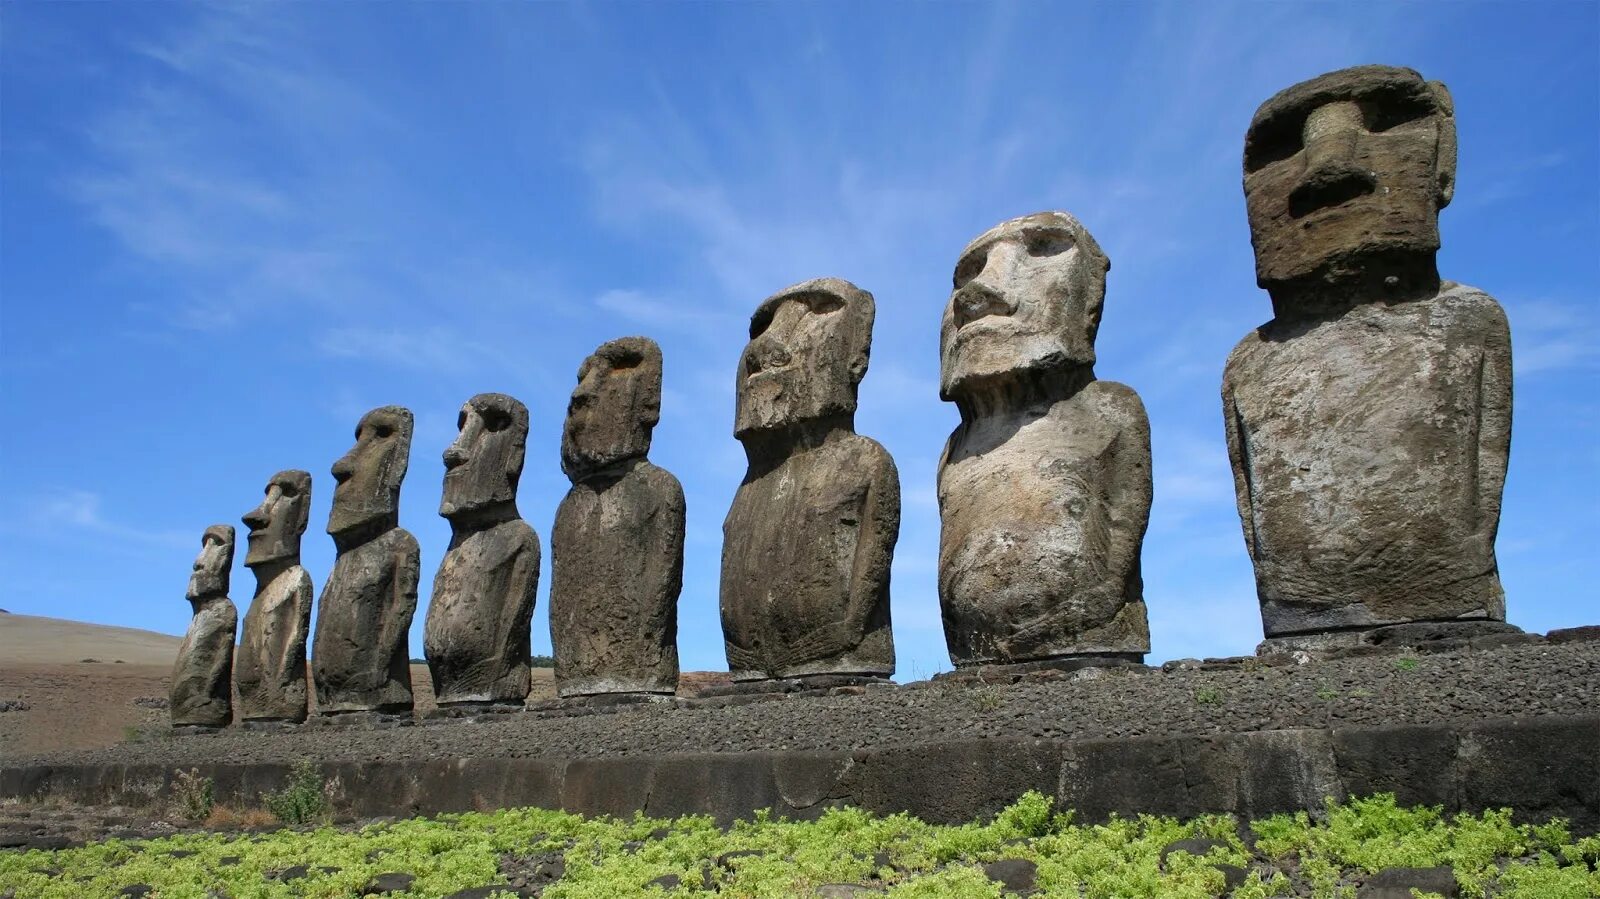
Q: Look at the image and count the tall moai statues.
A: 8